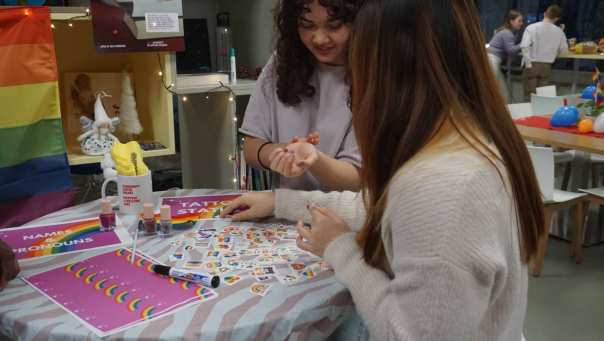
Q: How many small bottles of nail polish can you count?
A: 3